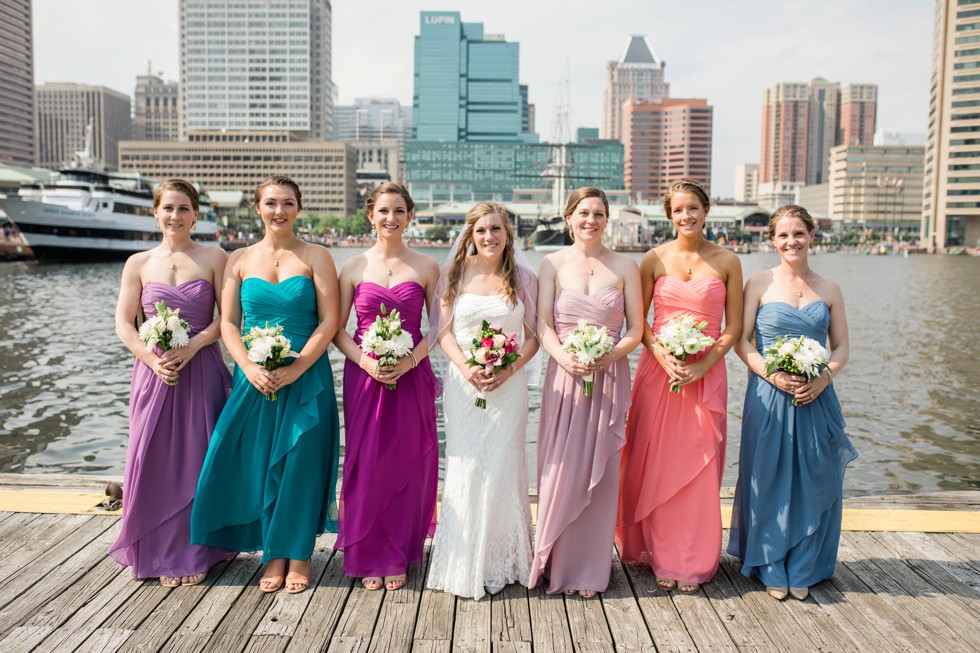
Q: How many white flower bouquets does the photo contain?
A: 6